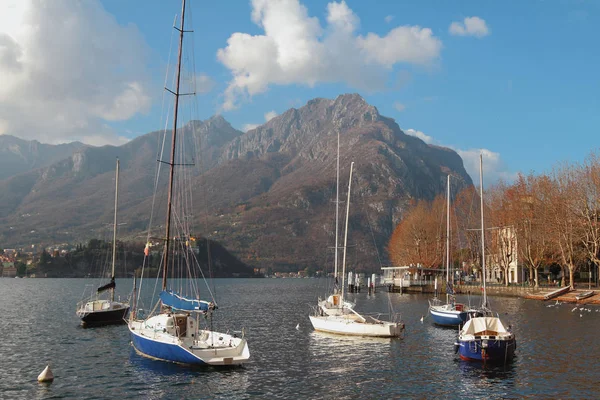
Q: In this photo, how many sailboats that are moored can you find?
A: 6